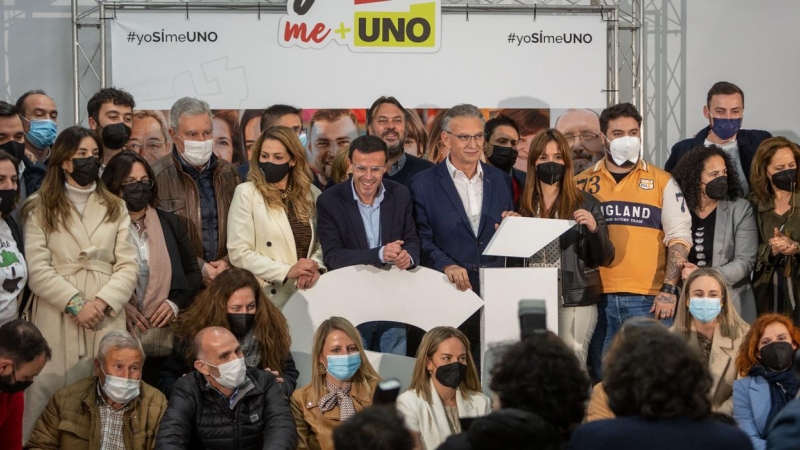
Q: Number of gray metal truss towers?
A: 2